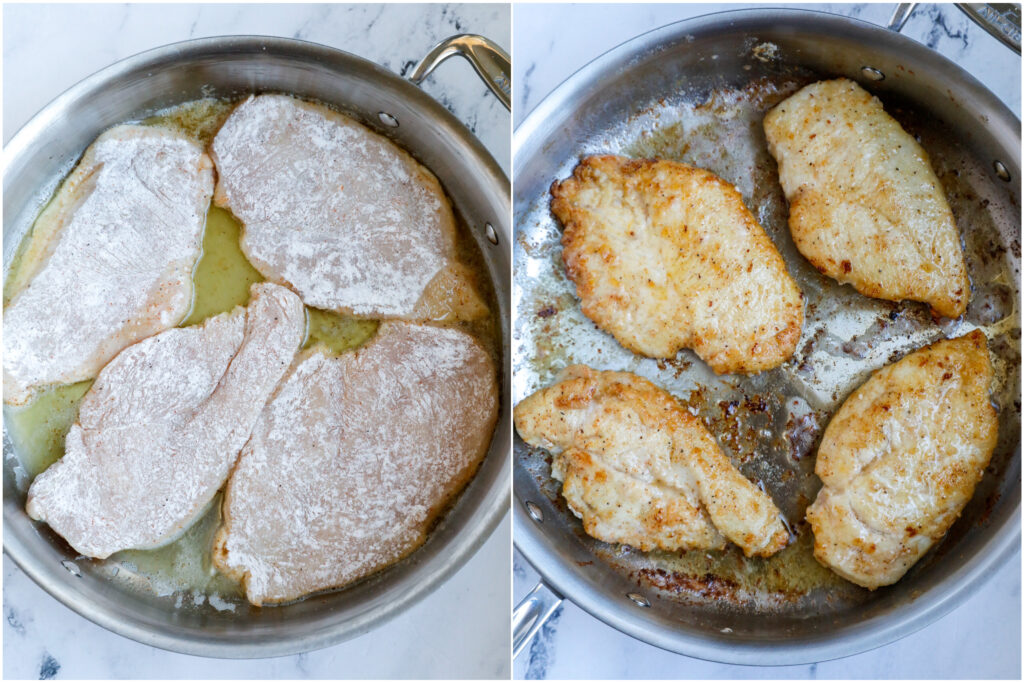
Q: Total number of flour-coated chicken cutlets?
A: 4